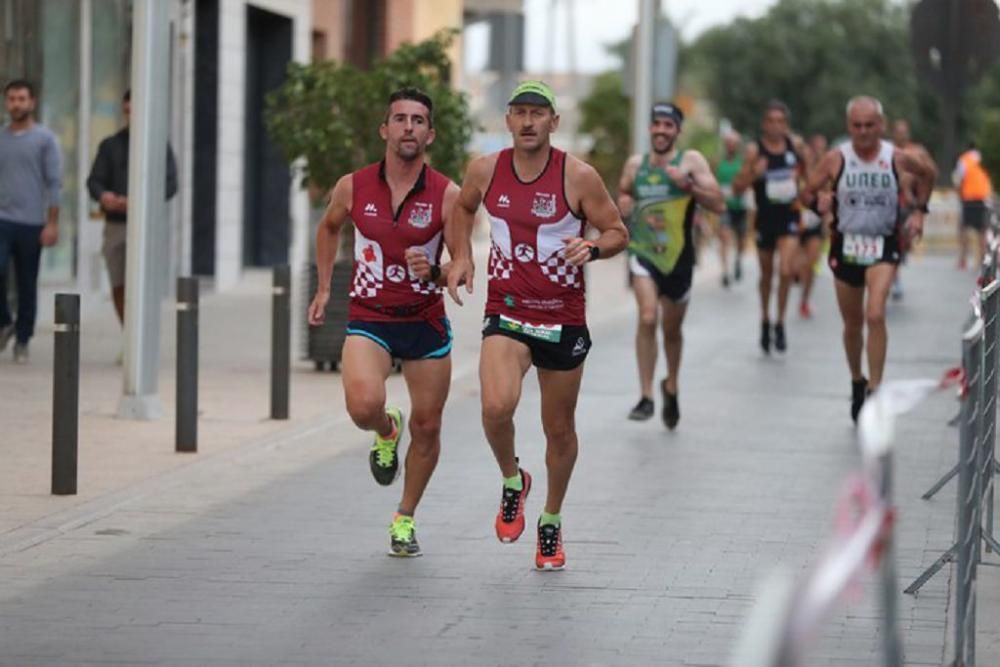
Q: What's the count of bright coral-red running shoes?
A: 2